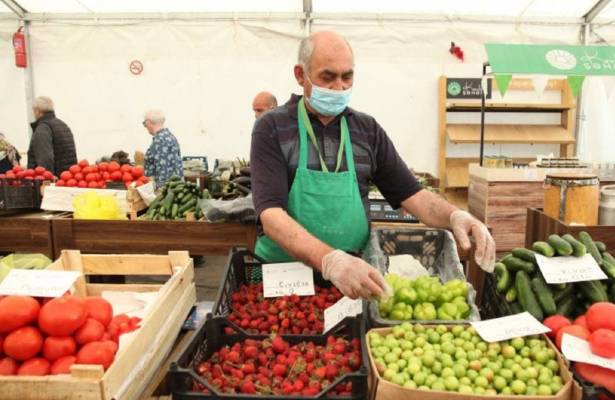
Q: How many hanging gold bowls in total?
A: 0